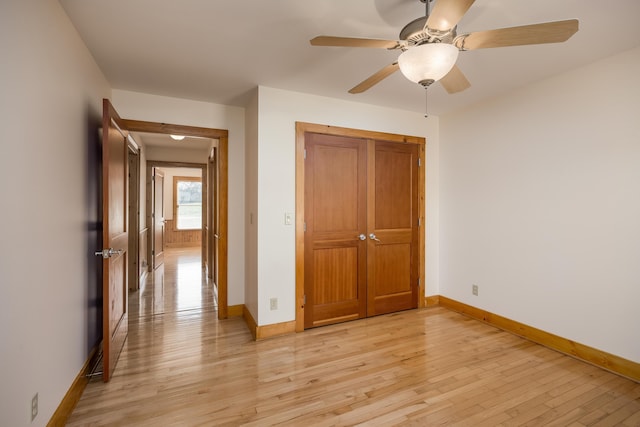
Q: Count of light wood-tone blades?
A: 5